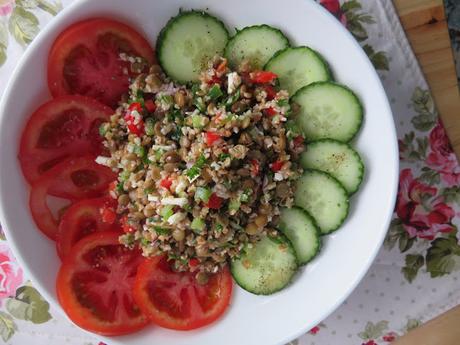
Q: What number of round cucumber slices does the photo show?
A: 8